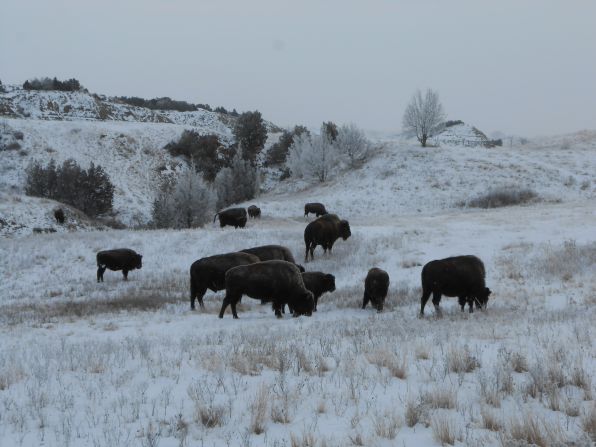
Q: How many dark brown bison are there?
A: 12